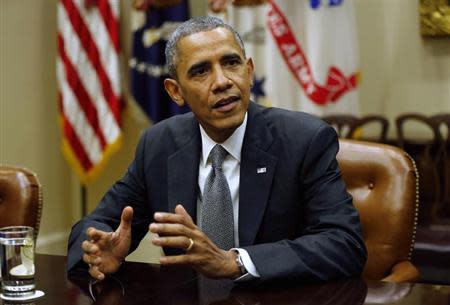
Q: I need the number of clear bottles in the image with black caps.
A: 0